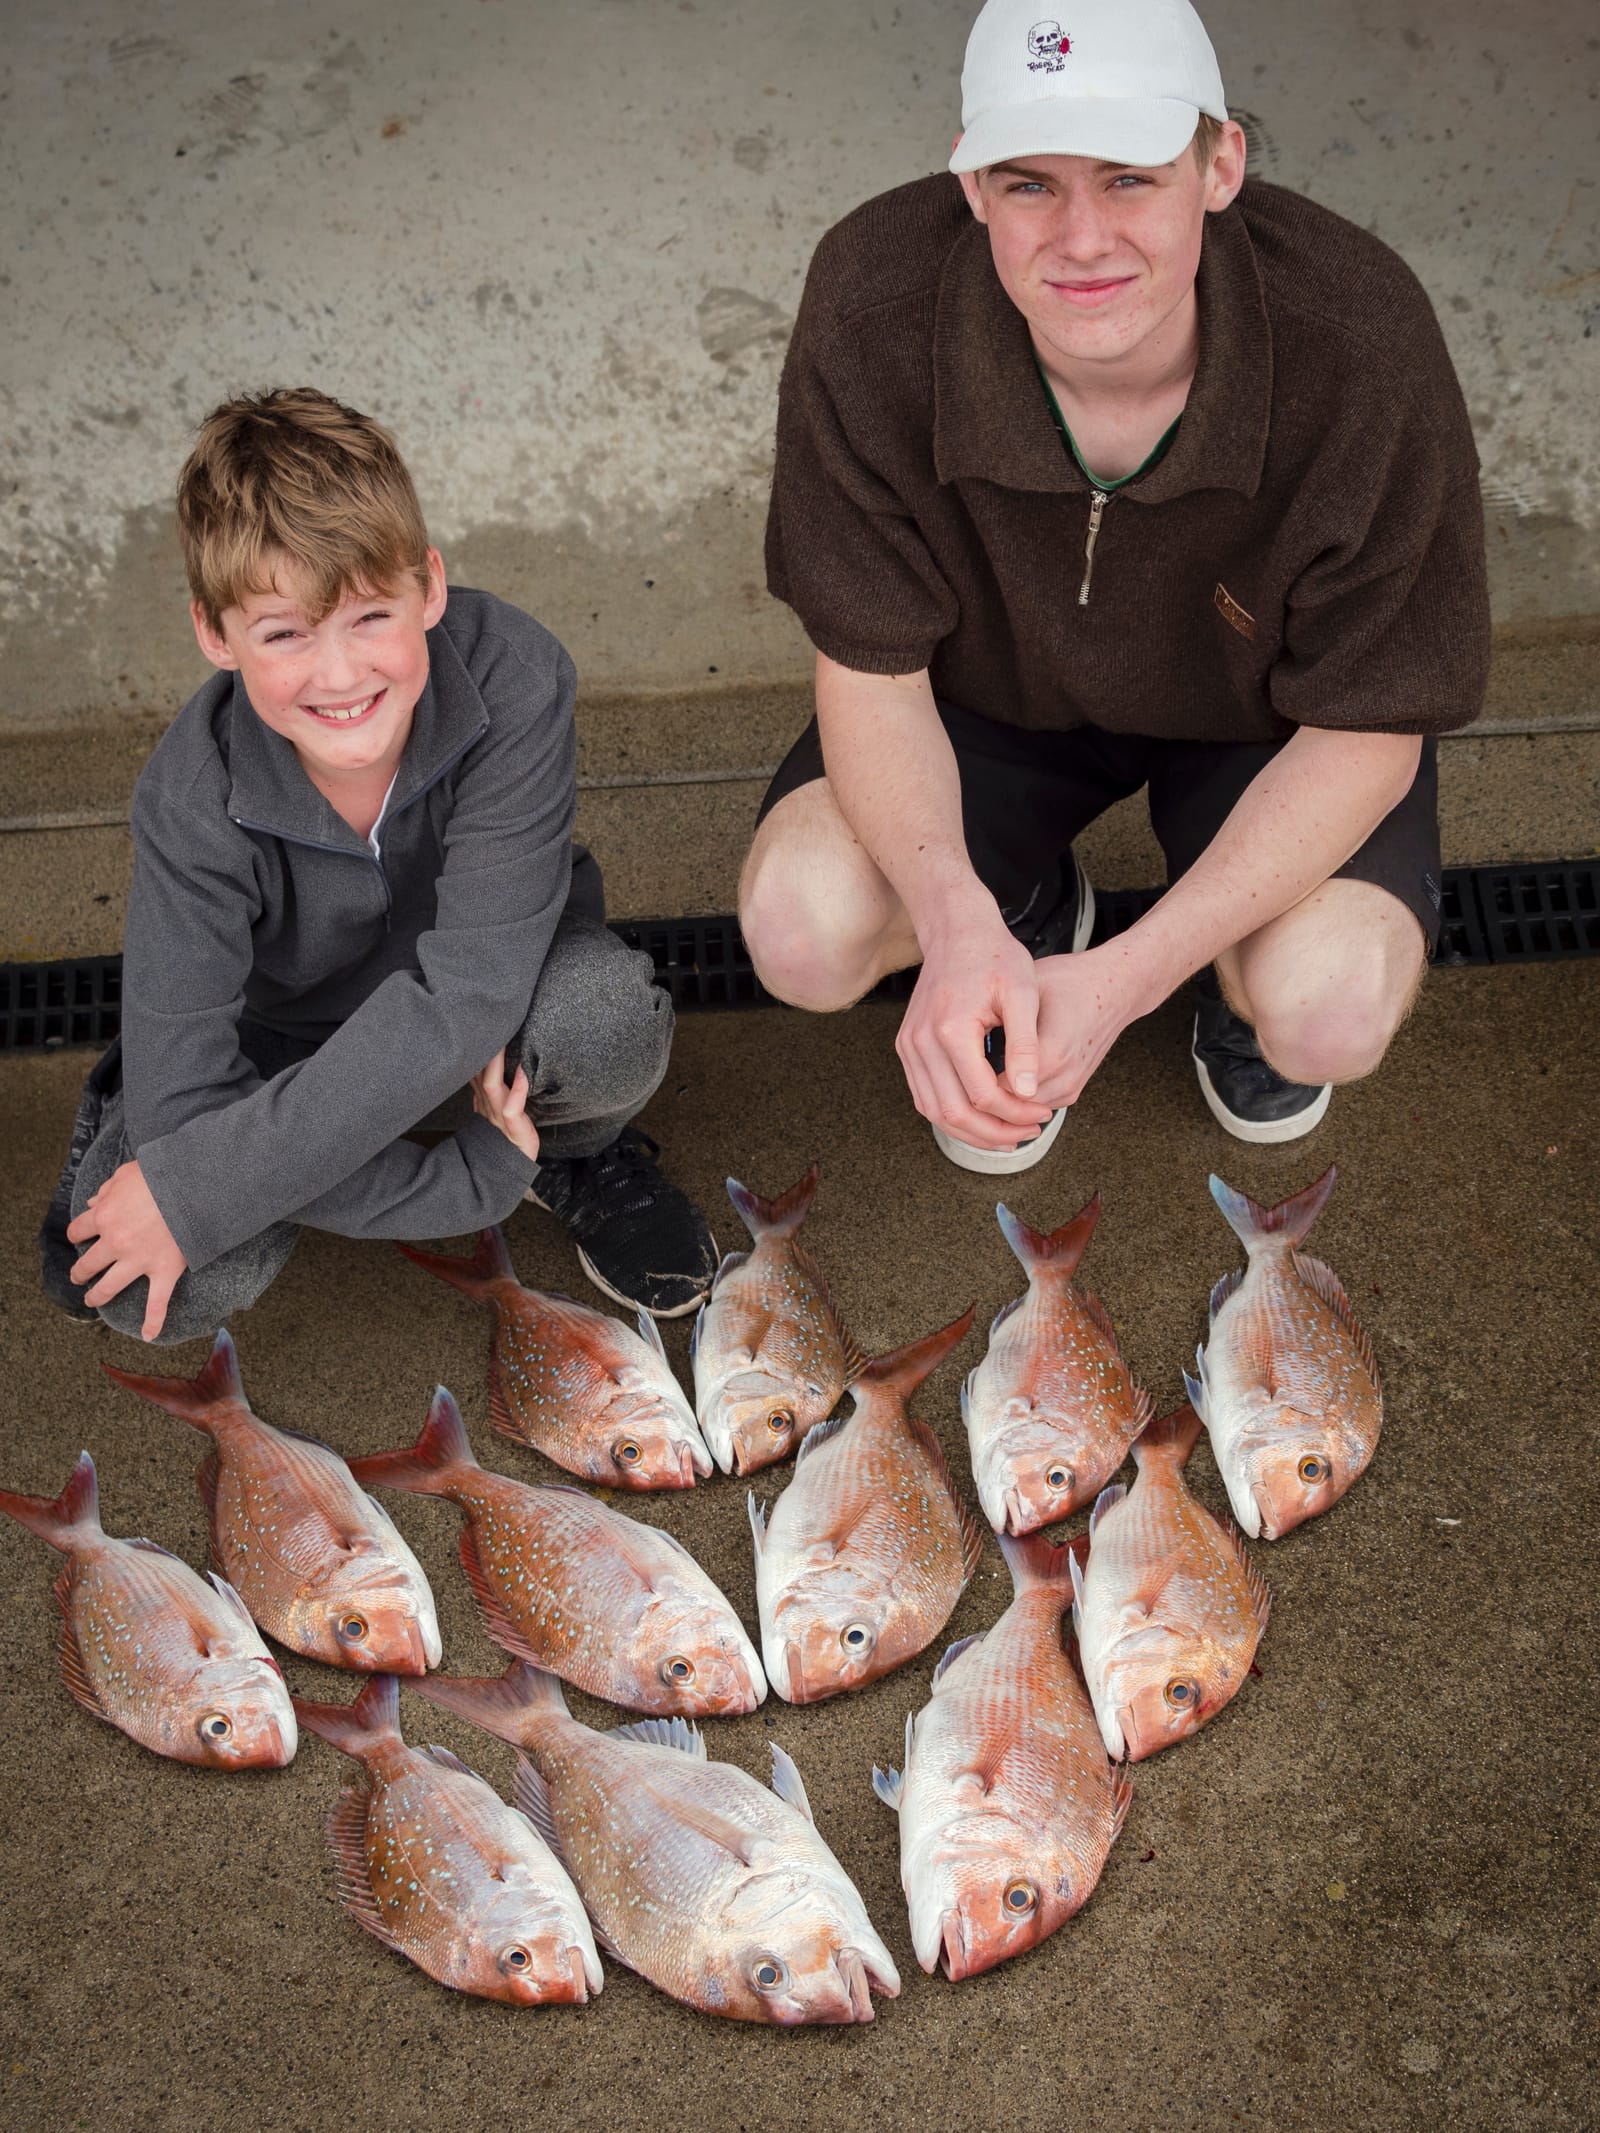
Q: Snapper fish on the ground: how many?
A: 12